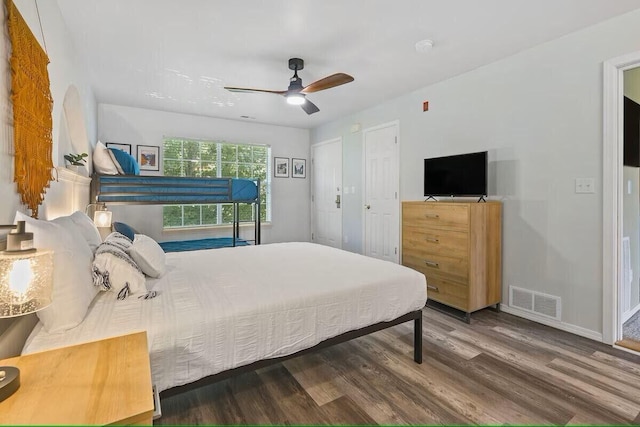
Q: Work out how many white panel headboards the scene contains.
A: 1